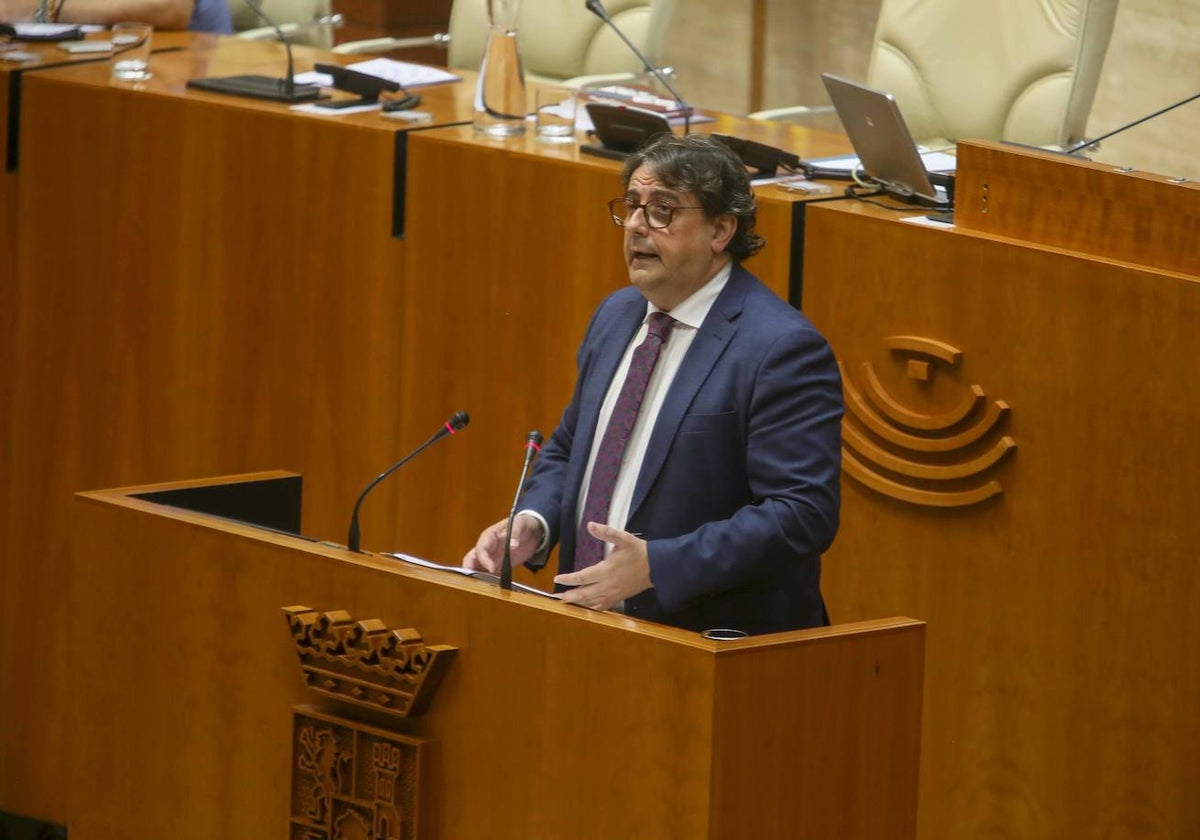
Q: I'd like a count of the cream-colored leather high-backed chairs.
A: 3